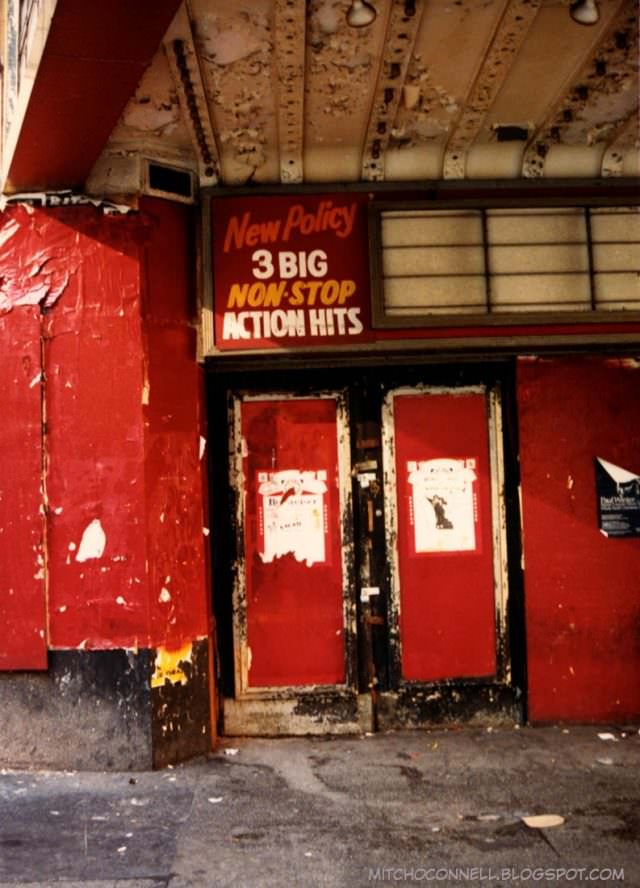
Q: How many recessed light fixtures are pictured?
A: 2